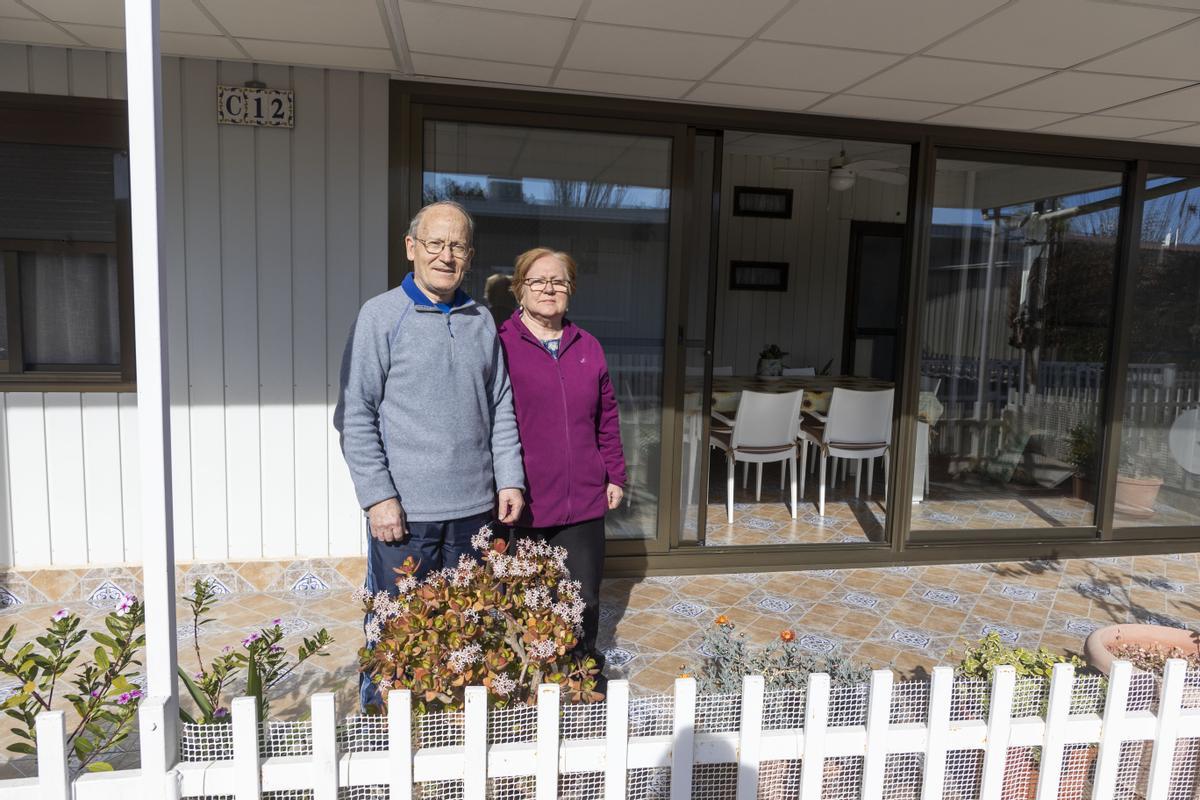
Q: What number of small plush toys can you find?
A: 0